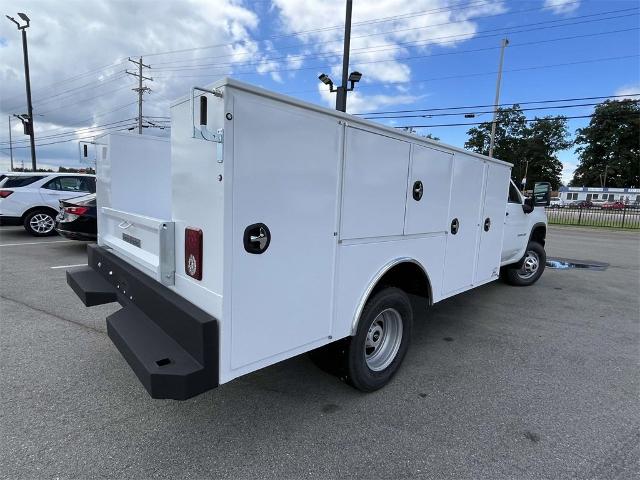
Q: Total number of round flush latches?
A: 4